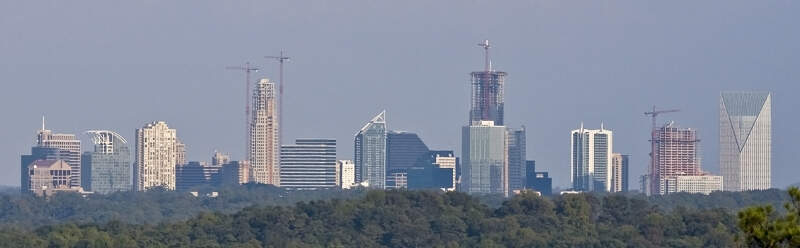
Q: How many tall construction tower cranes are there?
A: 4